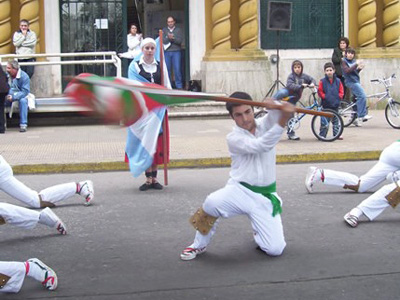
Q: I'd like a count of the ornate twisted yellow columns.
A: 6